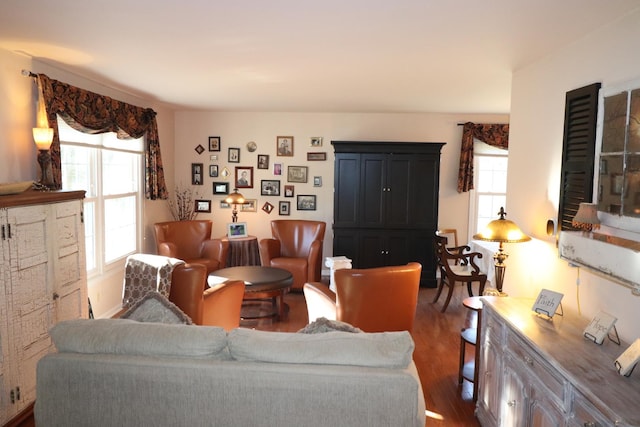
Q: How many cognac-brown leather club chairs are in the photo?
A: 4